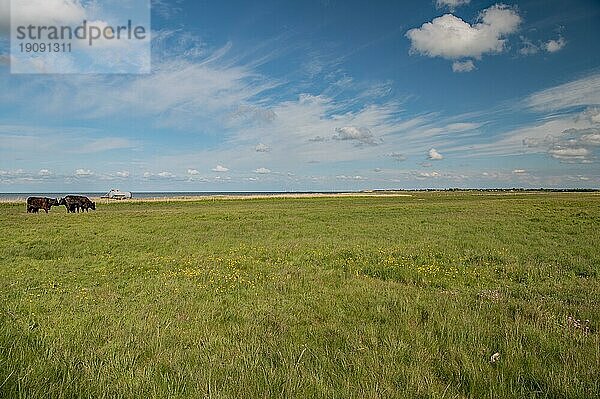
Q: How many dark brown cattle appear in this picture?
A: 3